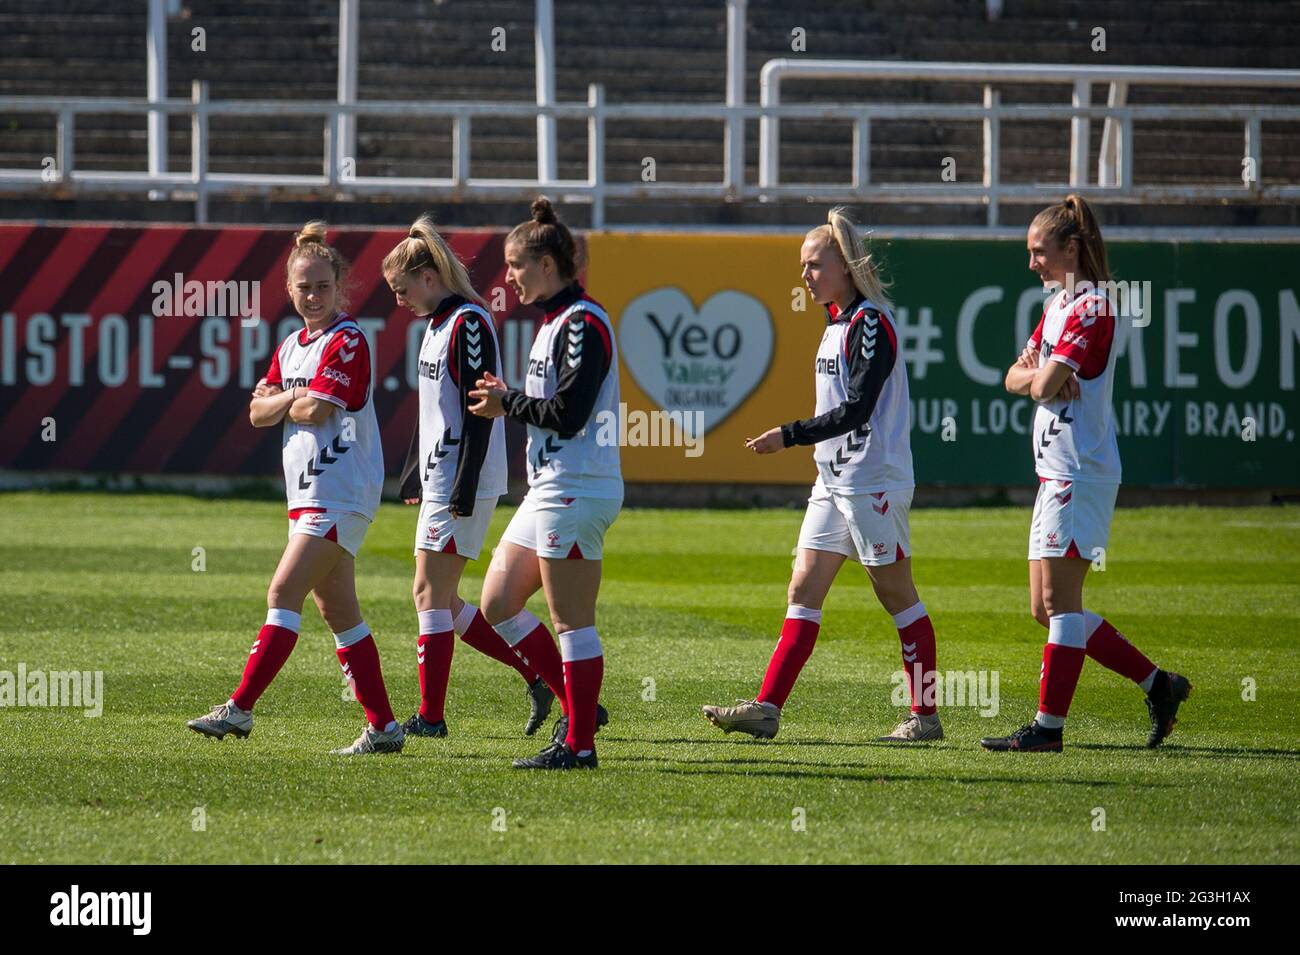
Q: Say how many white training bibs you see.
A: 5